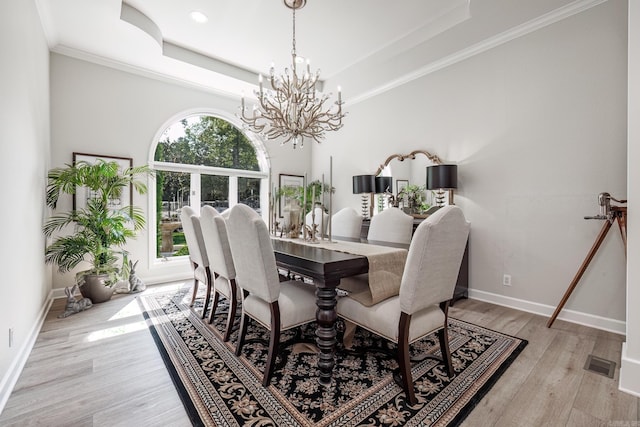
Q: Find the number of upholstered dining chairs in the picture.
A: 8